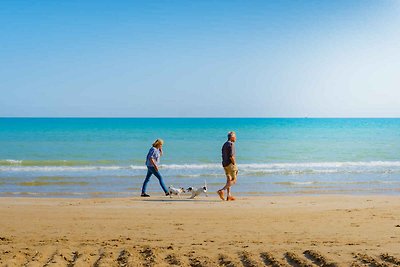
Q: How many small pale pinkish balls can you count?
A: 0